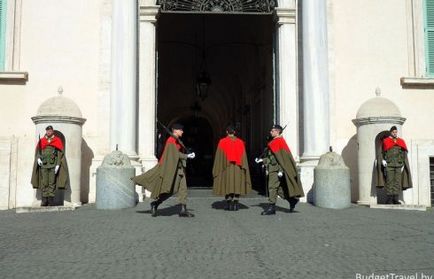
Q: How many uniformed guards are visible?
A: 5